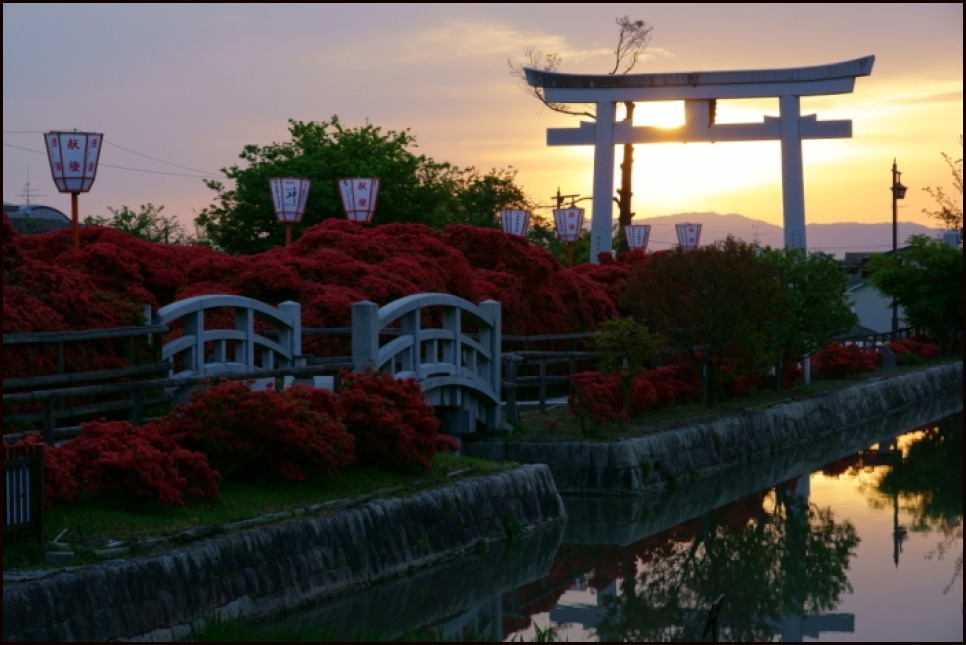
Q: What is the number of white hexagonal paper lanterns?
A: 7